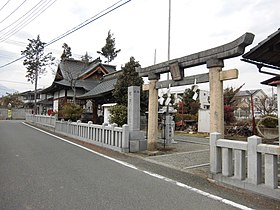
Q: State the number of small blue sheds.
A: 0